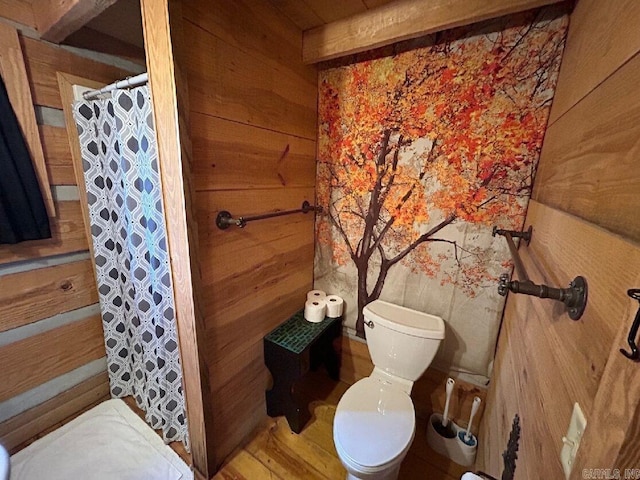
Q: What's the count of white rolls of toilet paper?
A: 3